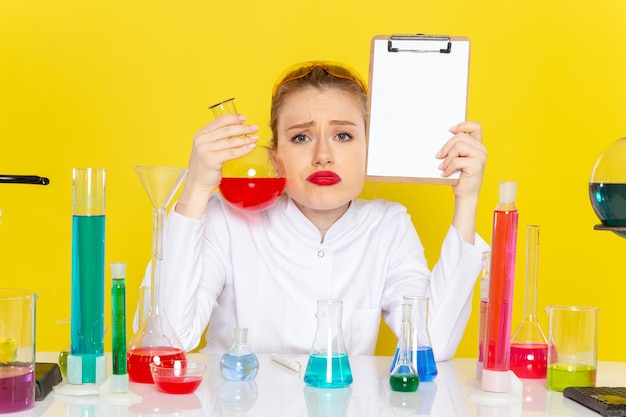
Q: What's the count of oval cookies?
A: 0